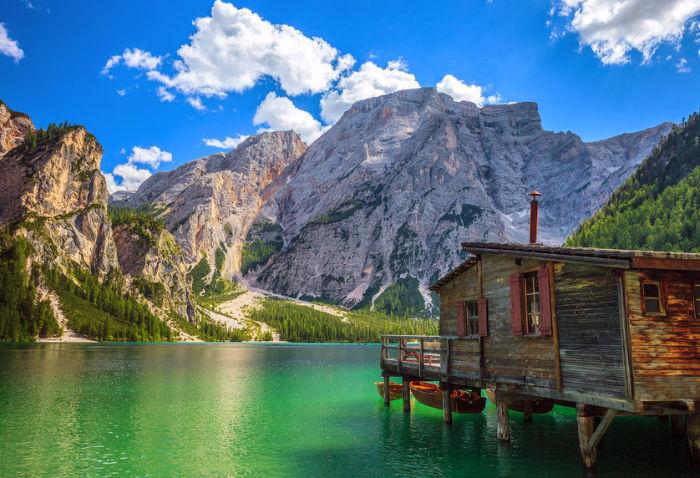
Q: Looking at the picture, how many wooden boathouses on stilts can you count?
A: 1